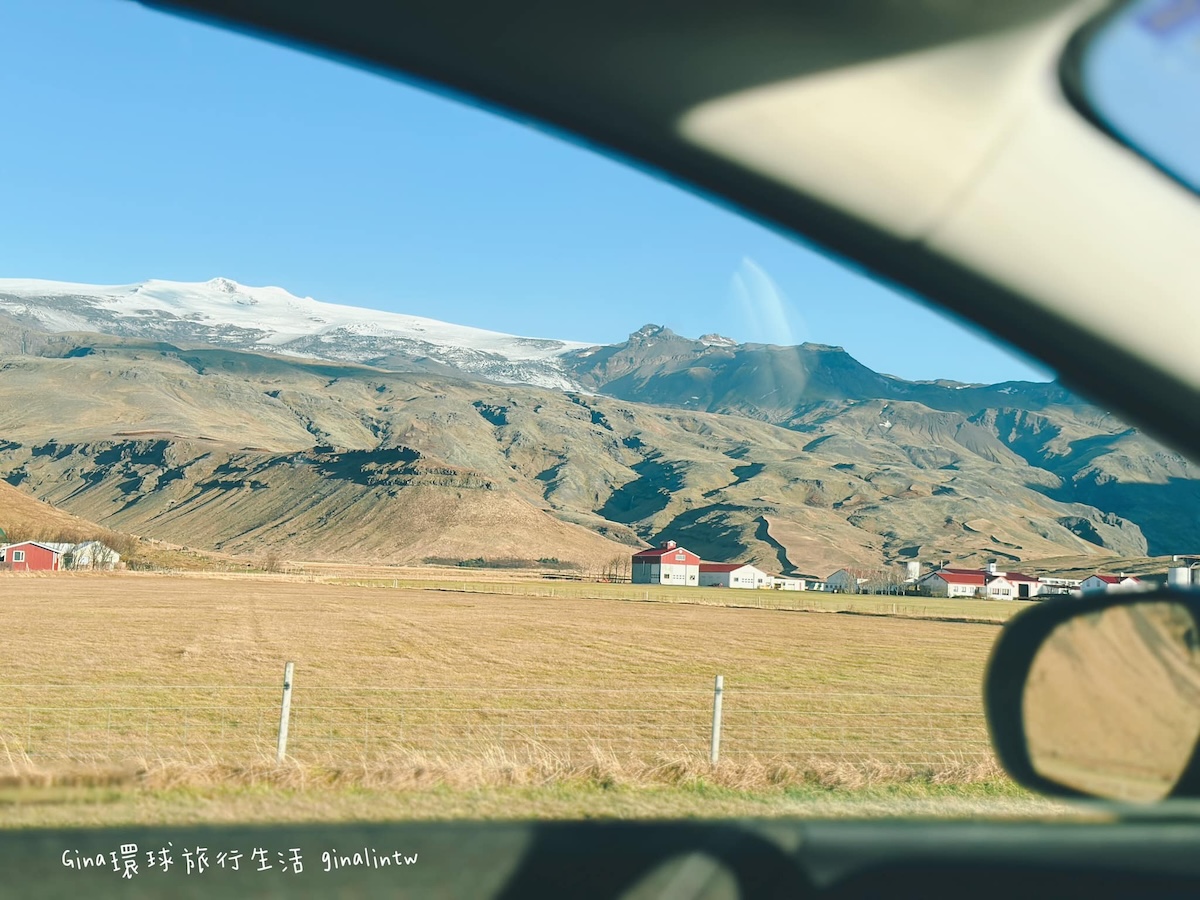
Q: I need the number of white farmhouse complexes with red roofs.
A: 2